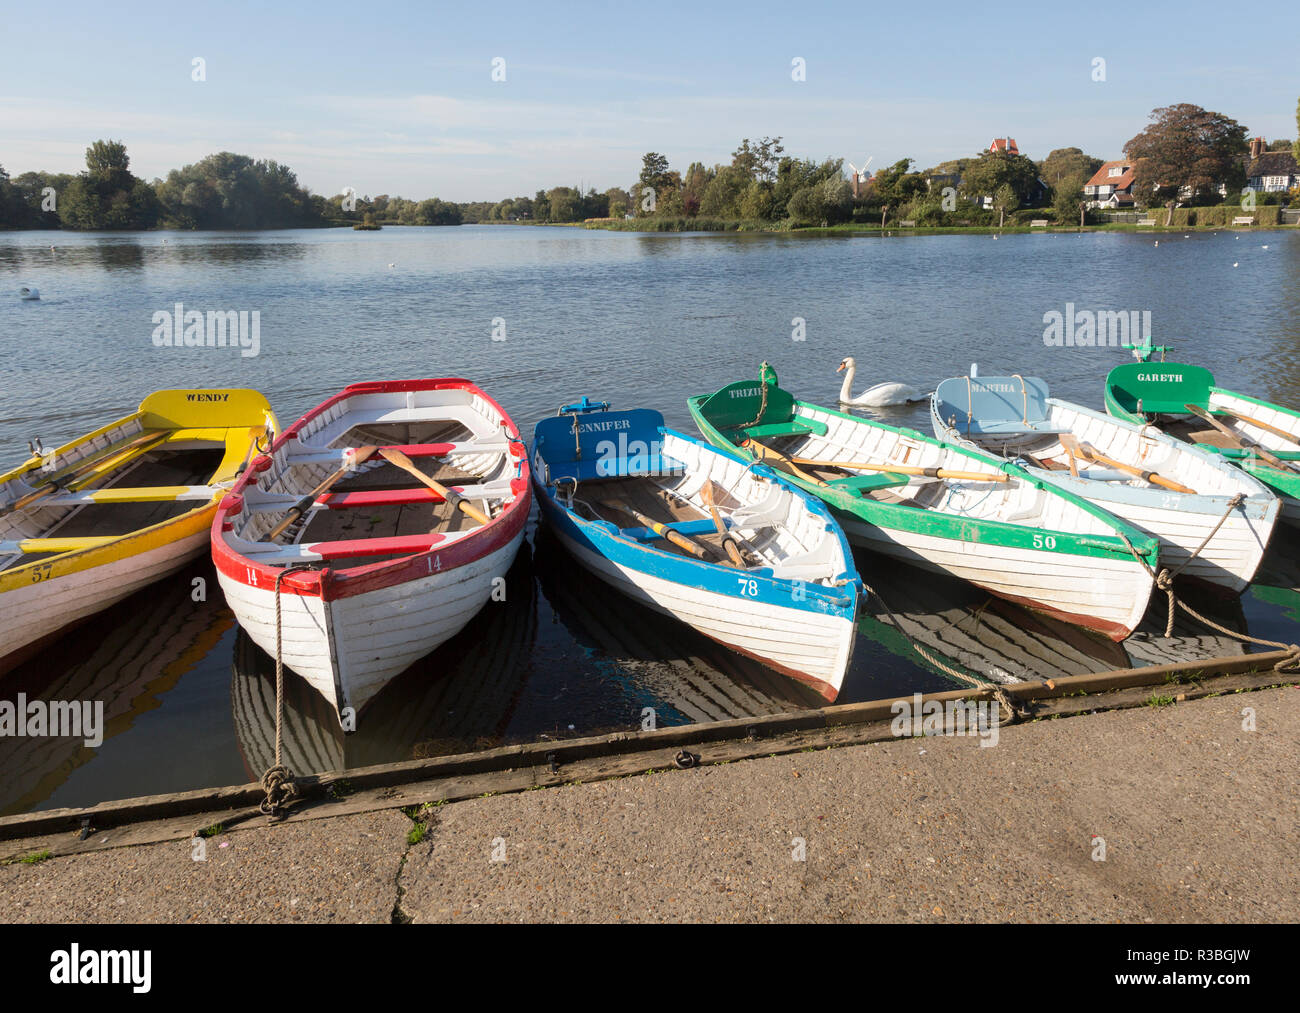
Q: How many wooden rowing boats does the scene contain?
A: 6